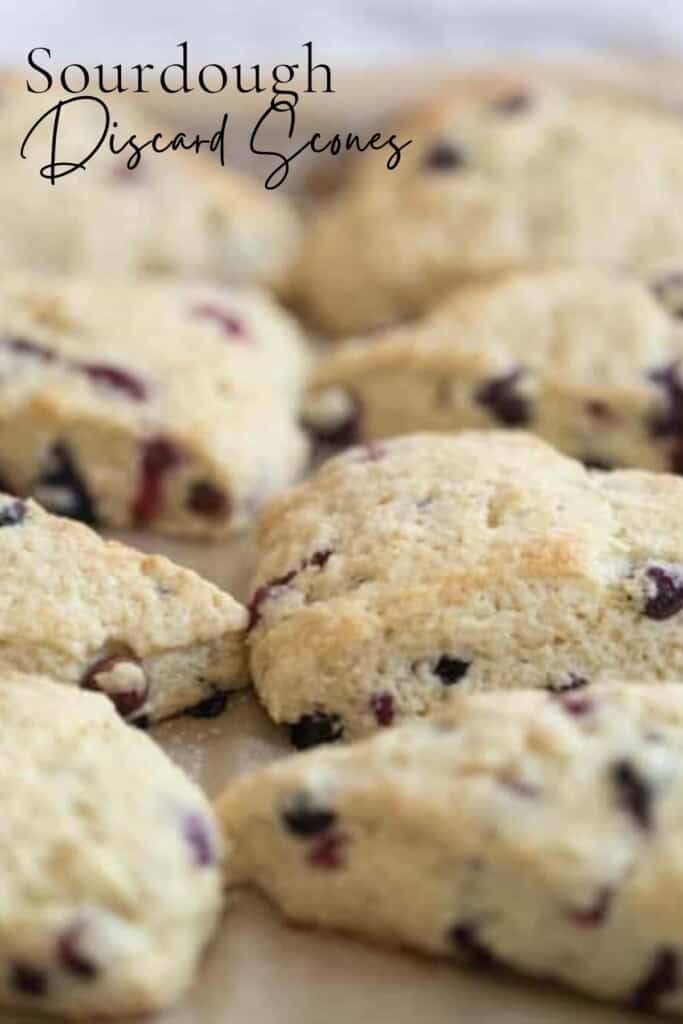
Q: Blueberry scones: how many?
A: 8